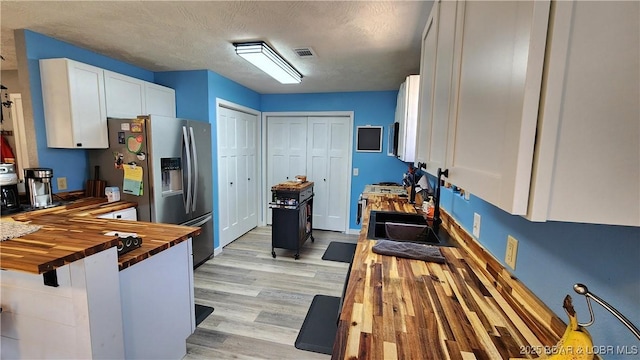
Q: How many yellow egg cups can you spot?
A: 0